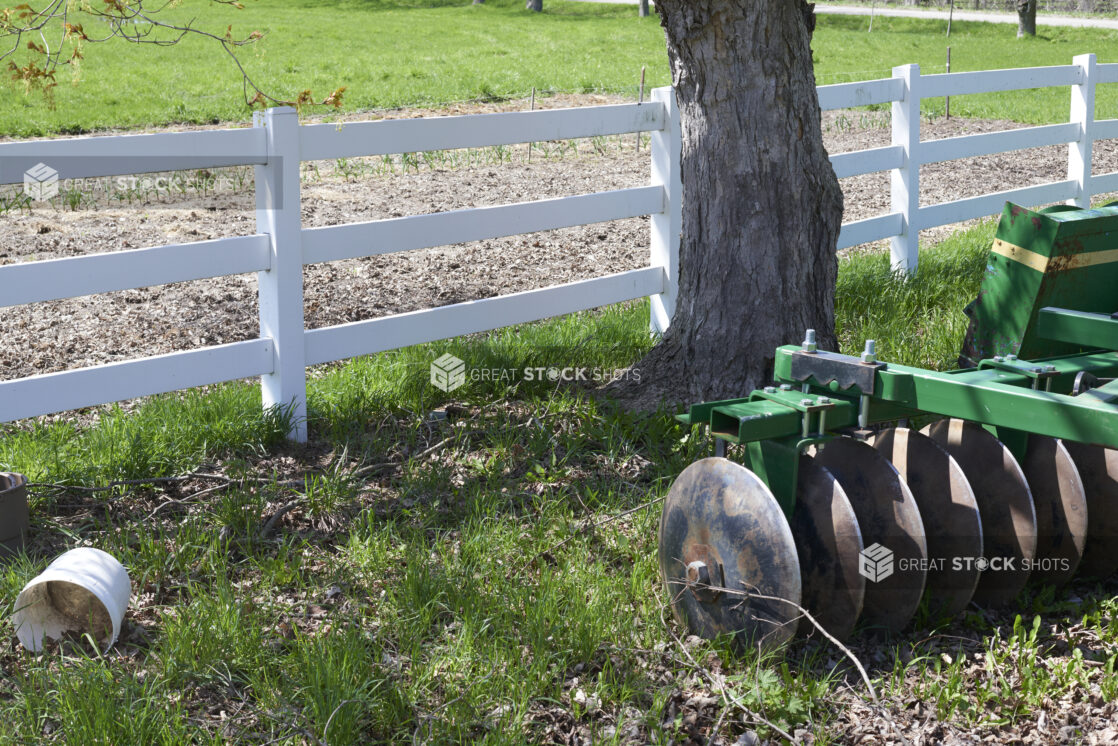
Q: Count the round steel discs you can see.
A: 7